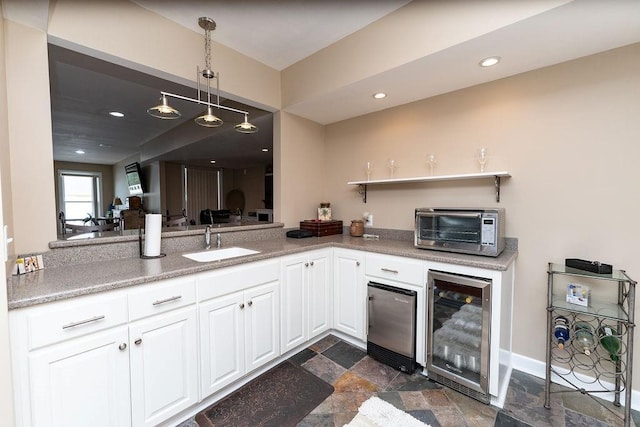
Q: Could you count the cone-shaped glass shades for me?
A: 3